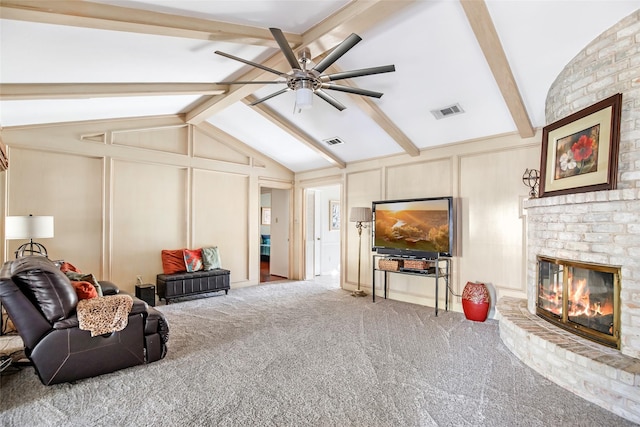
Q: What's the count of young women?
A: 0